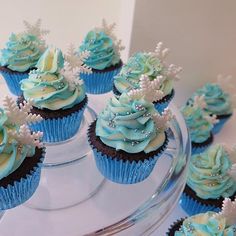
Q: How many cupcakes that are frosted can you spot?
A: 10